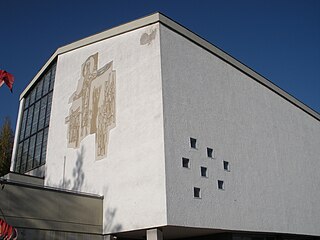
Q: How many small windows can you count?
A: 7